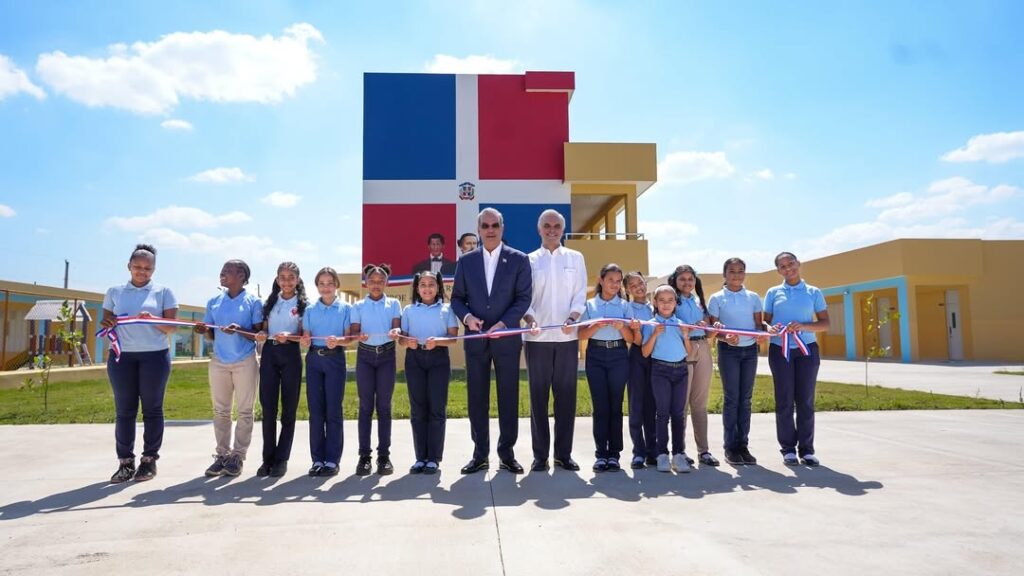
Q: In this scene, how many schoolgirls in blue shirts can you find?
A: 12